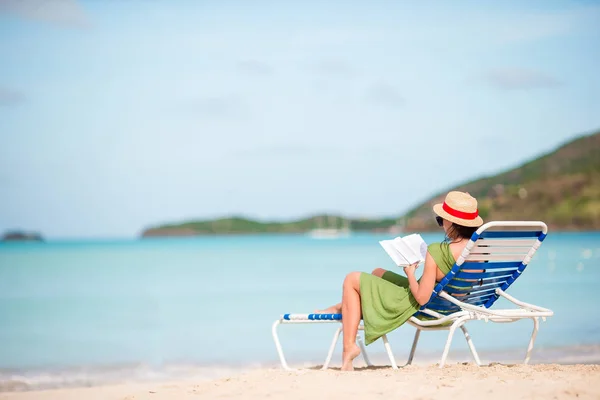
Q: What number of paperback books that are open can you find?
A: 1